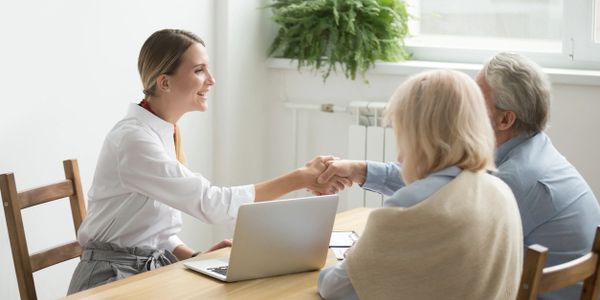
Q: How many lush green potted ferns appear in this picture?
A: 1